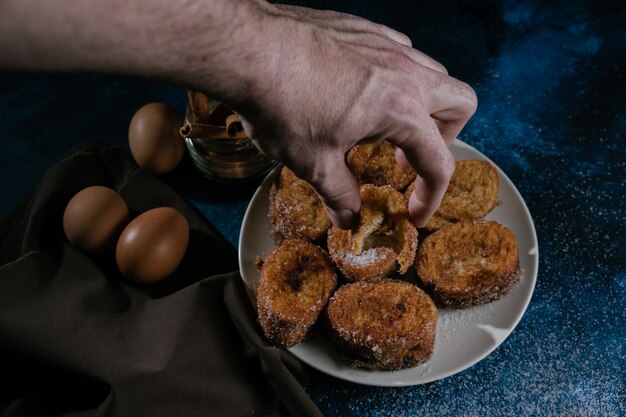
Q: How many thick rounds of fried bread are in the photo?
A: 7